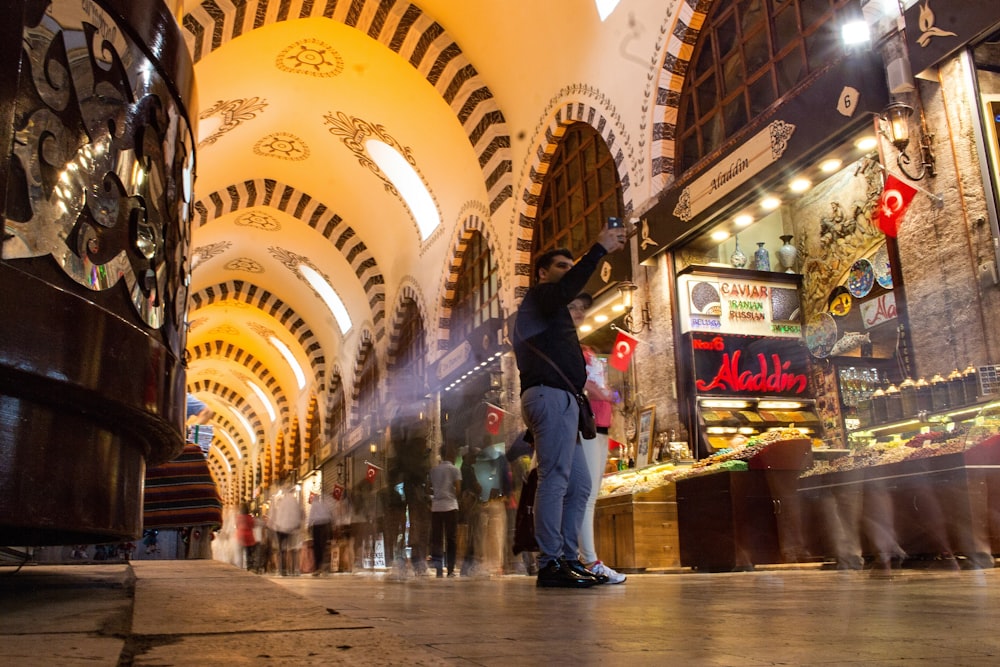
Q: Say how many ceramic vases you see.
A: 3